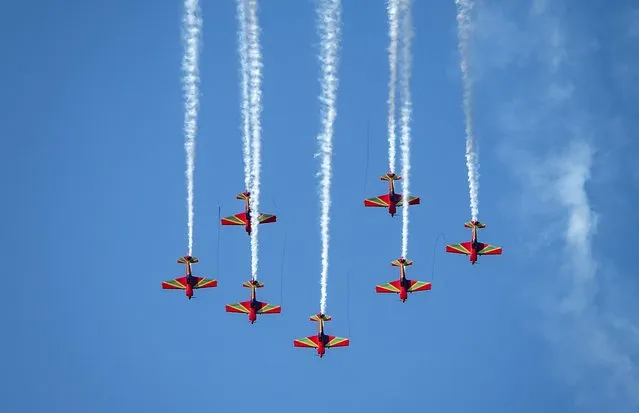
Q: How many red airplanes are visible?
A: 7